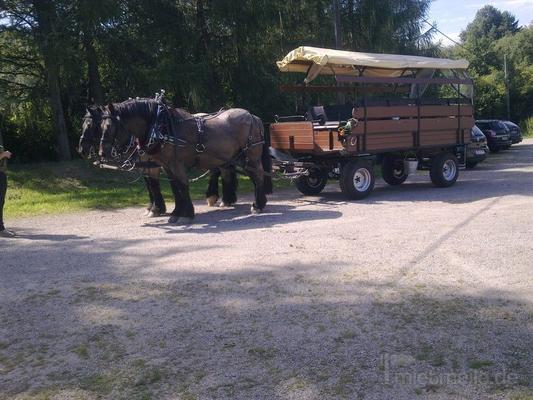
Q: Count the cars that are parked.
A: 3